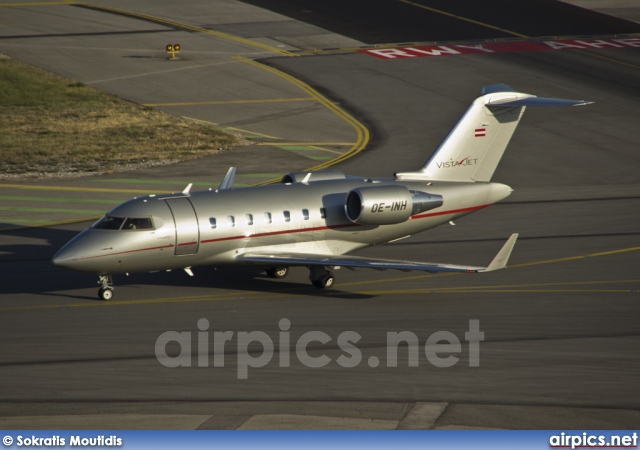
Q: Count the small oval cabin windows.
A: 7